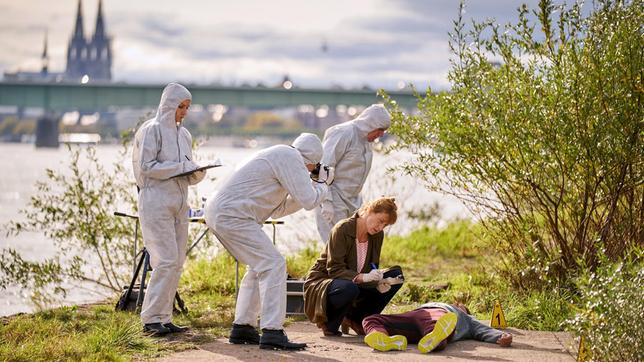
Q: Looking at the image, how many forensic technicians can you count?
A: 3